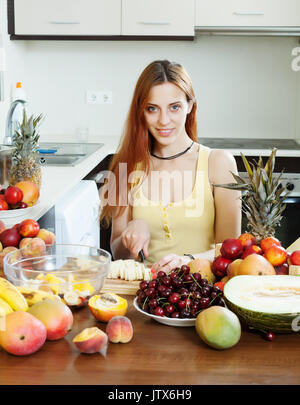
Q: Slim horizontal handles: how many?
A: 3